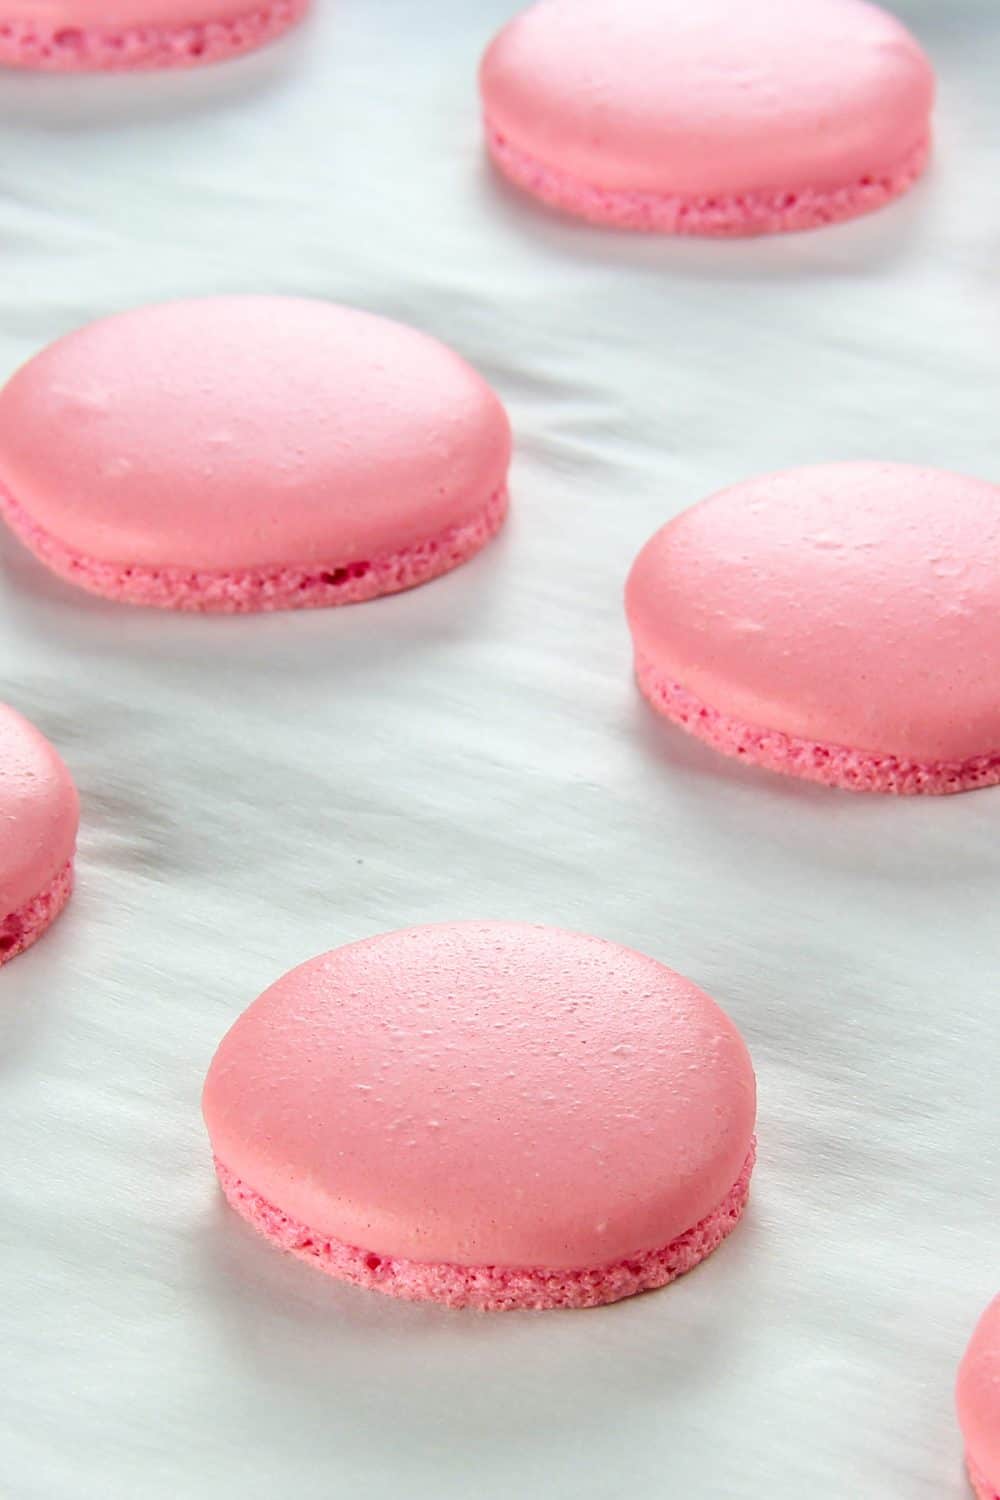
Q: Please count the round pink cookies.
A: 7